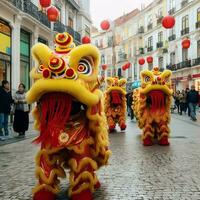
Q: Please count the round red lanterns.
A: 11